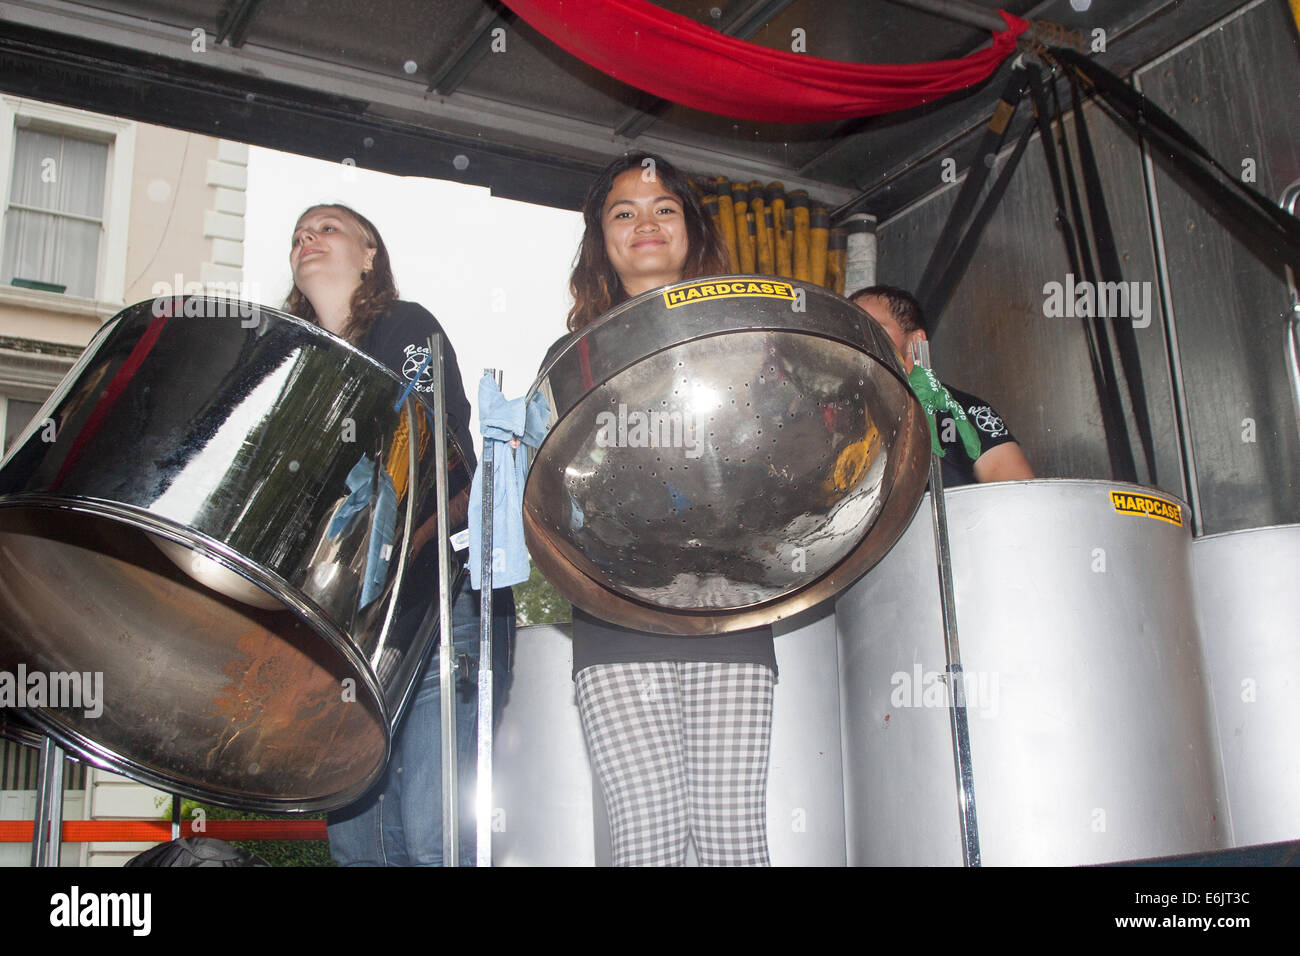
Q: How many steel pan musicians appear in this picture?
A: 3